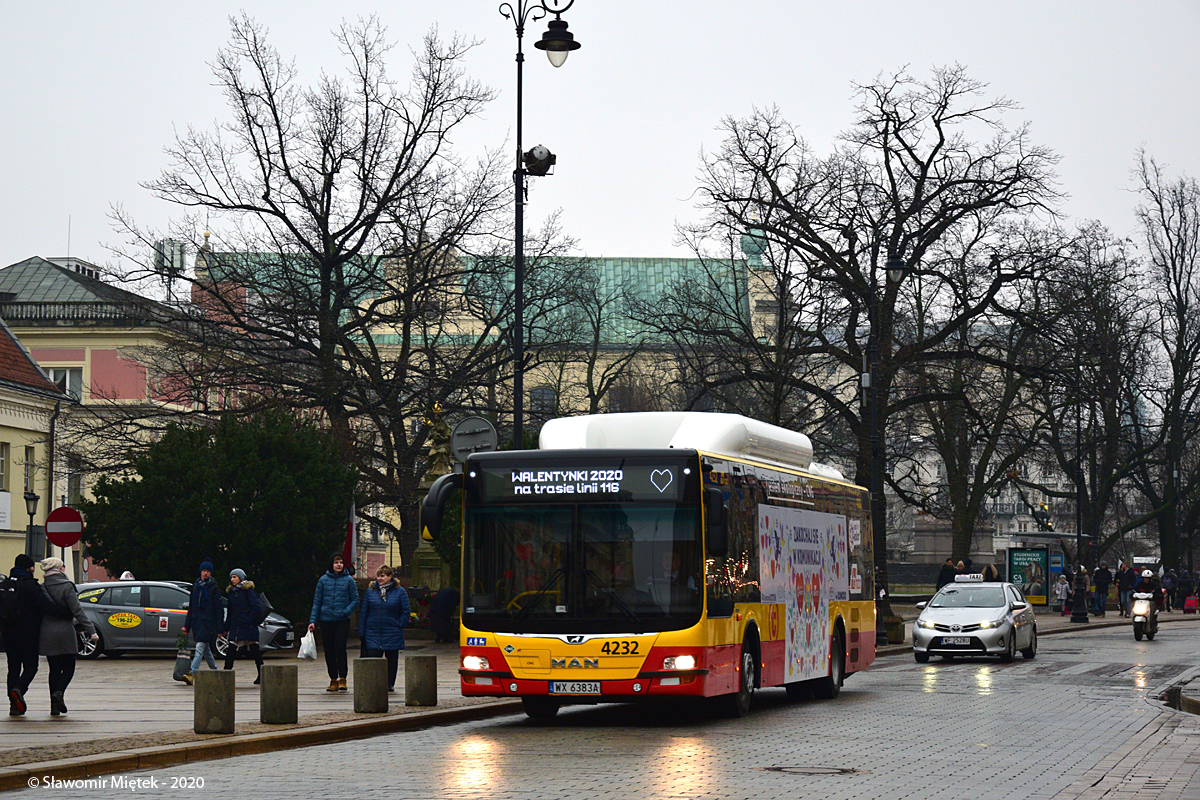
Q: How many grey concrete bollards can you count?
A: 4